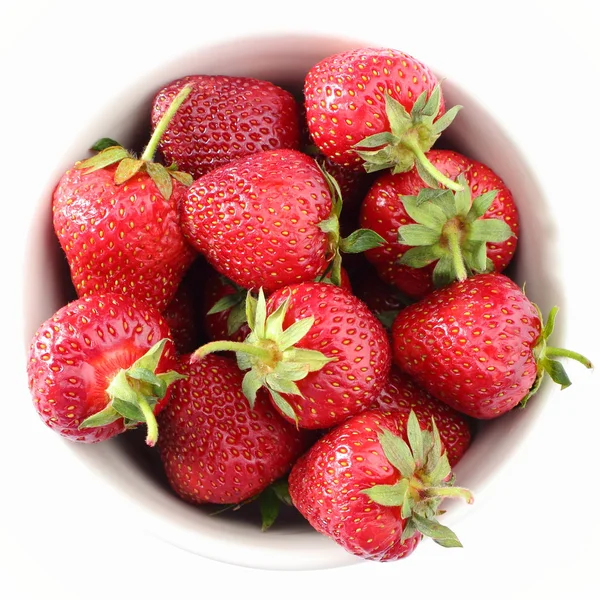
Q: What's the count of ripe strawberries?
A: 11